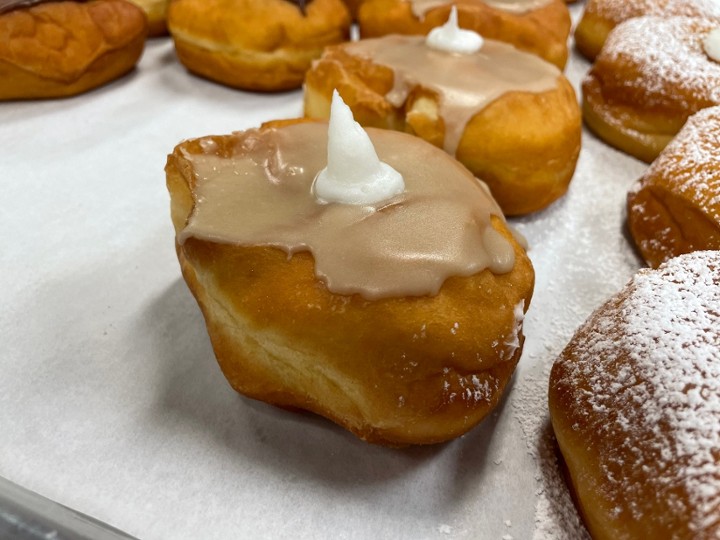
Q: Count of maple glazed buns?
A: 3